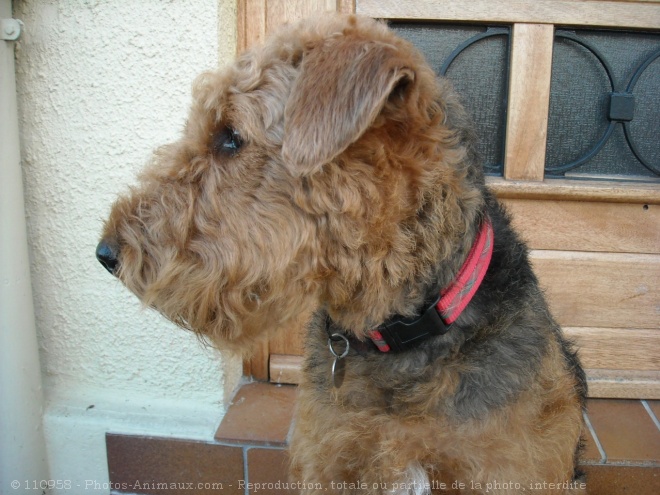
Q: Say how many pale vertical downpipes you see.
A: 1